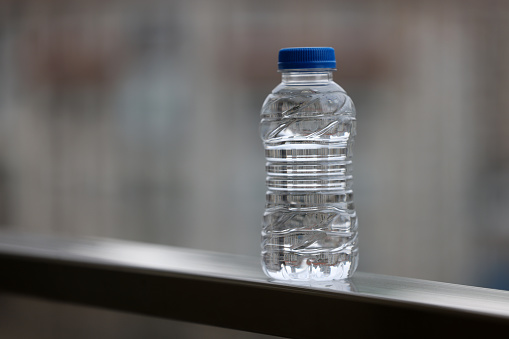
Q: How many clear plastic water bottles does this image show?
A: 1